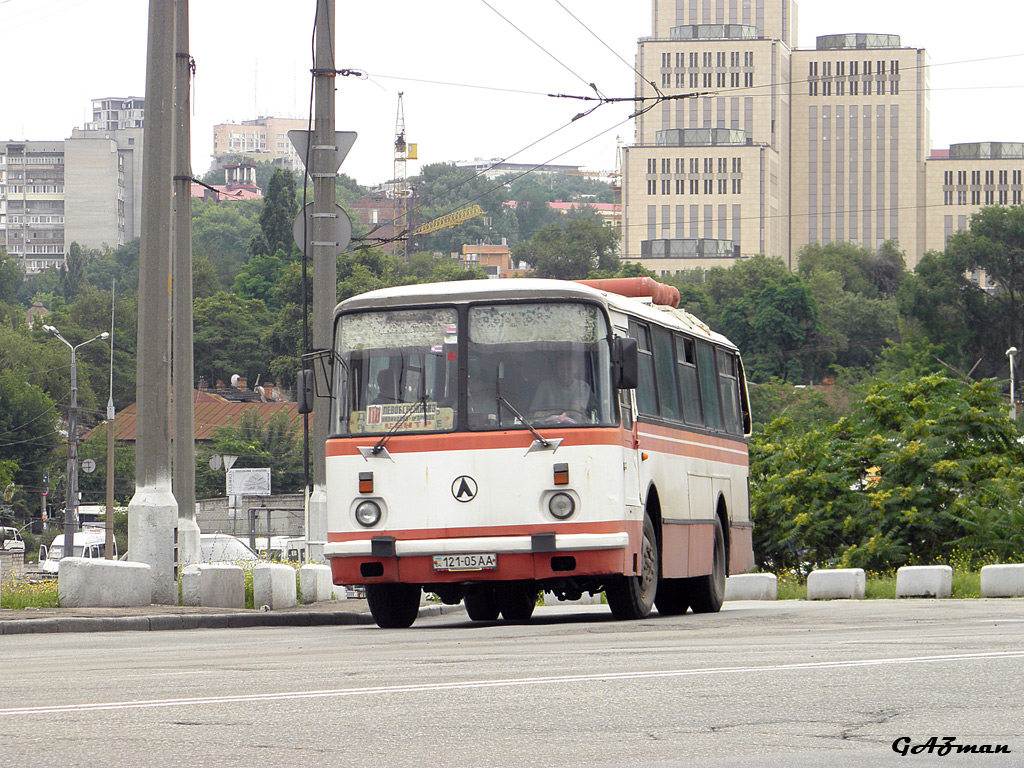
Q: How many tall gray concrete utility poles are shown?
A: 3